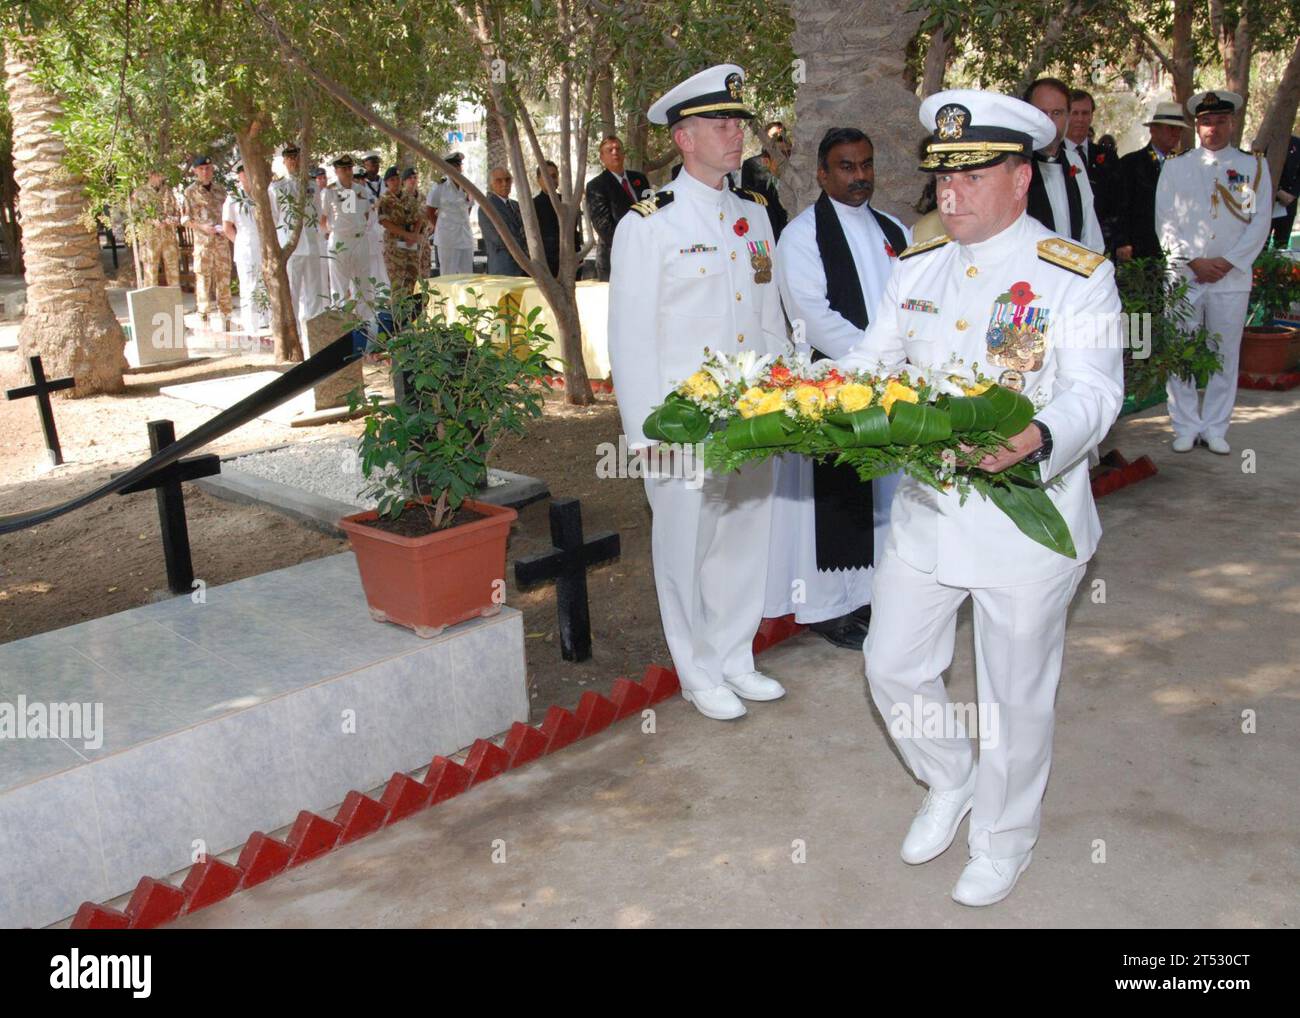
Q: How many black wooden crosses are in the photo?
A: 3